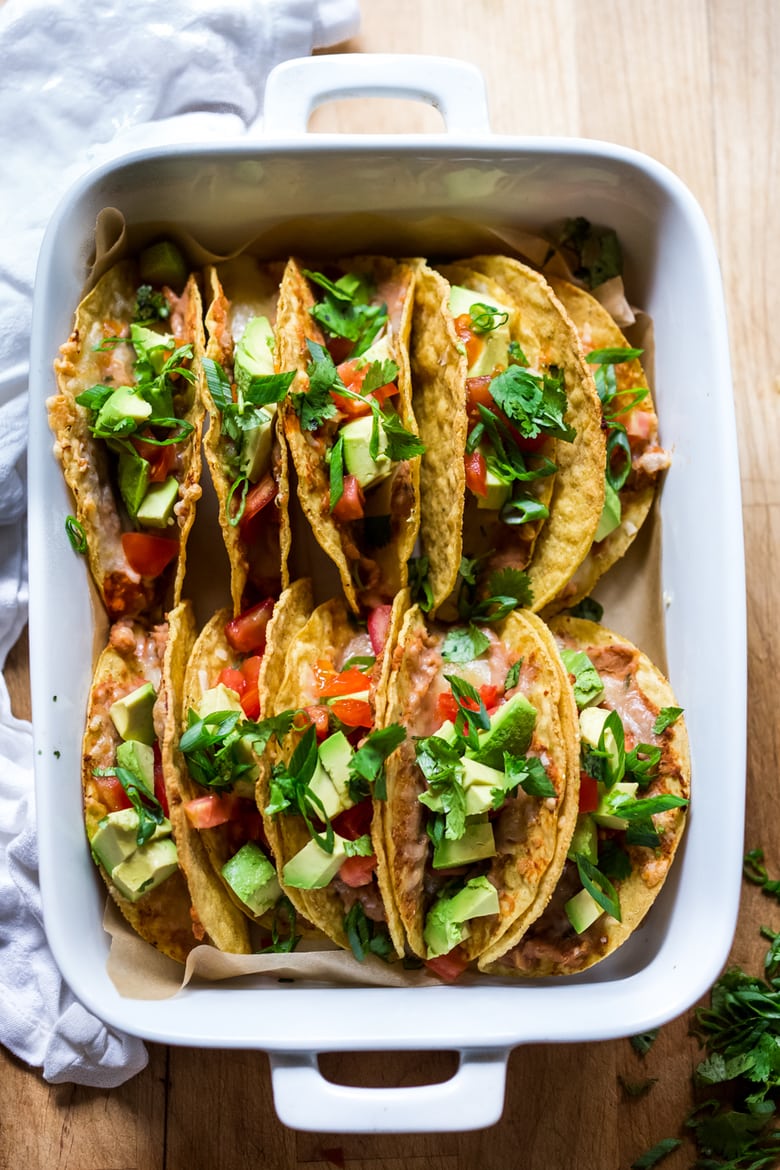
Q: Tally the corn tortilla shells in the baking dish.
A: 10